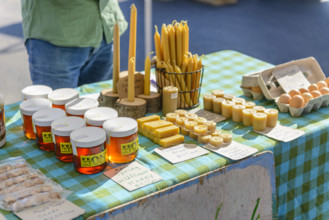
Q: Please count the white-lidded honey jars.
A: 9